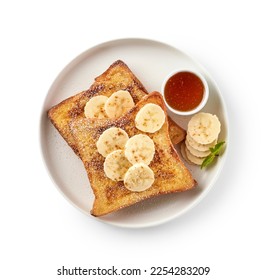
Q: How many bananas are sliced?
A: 12